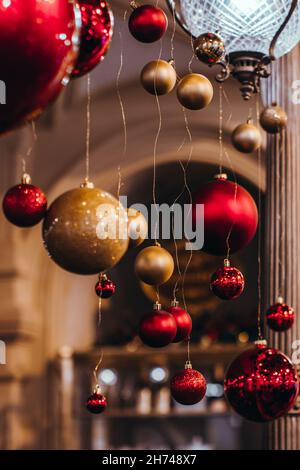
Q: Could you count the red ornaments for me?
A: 13